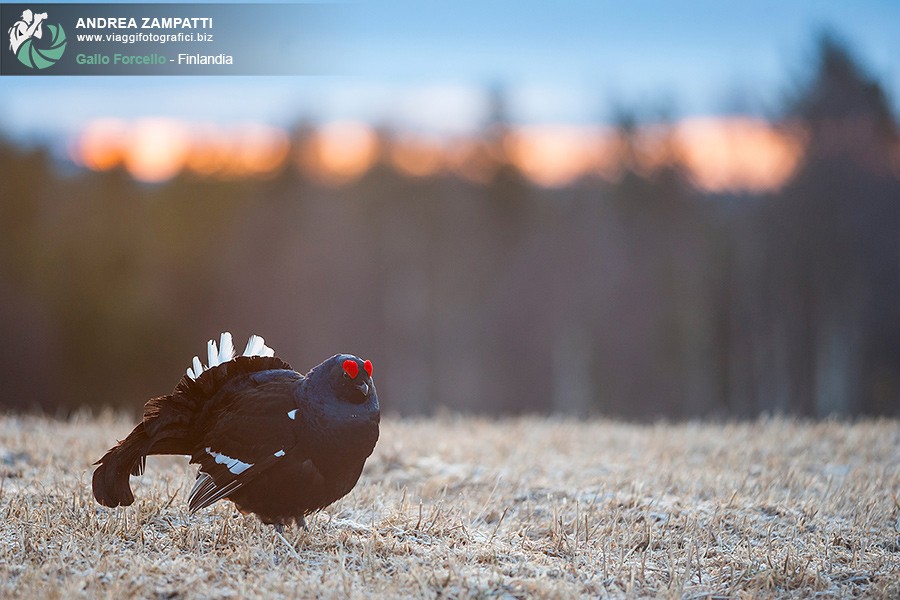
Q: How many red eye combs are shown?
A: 2